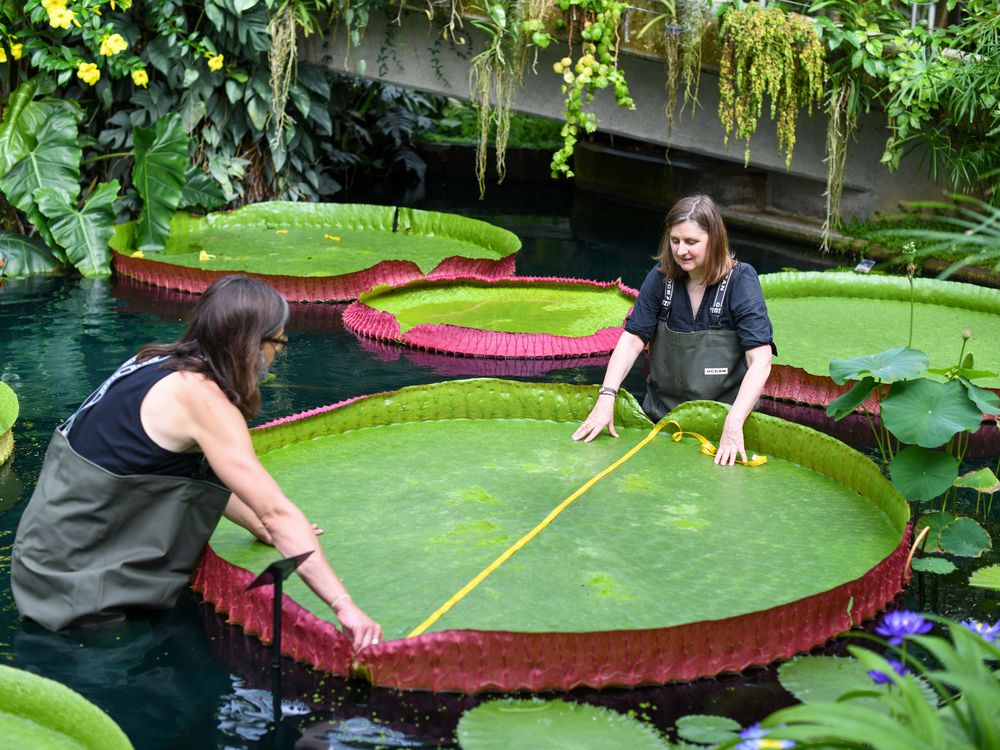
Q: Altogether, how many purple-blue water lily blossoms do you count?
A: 4